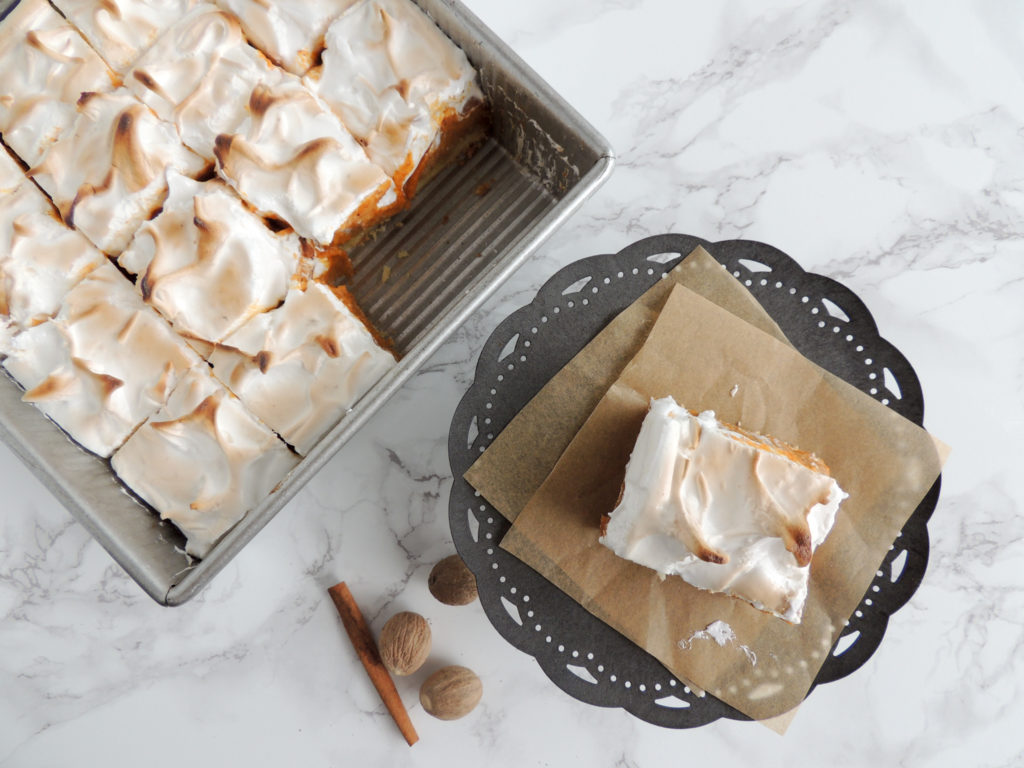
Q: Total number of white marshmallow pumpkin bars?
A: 14